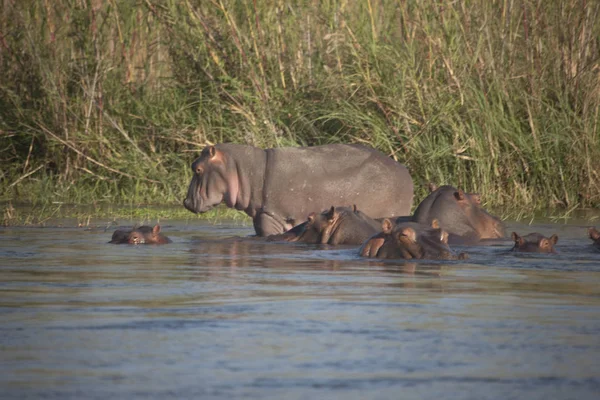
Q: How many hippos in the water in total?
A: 7